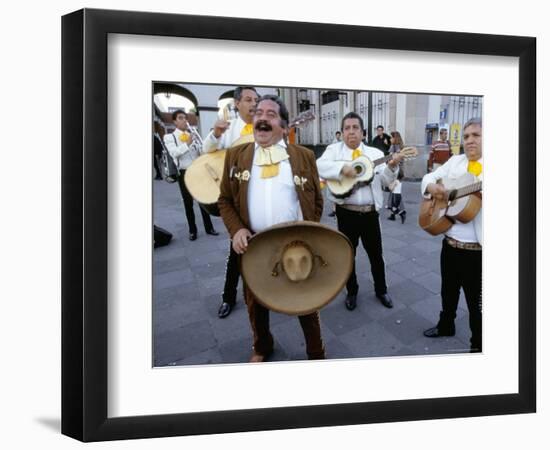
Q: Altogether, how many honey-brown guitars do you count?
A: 1